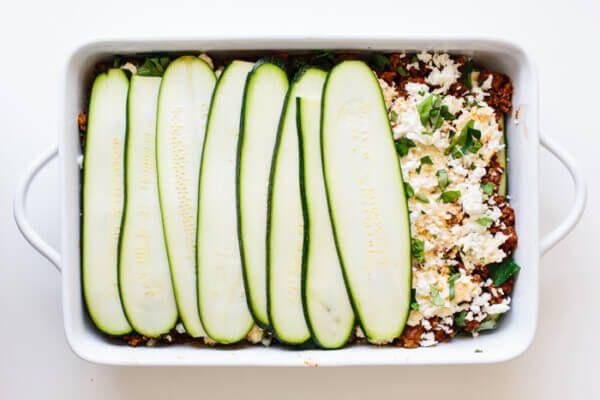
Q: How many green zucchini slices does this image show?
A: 8